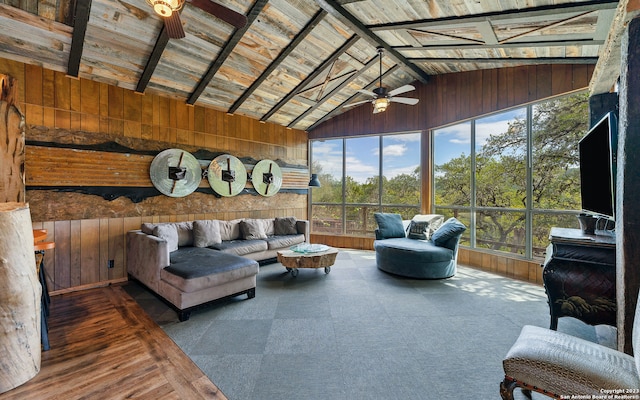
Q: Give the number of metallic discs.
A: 3